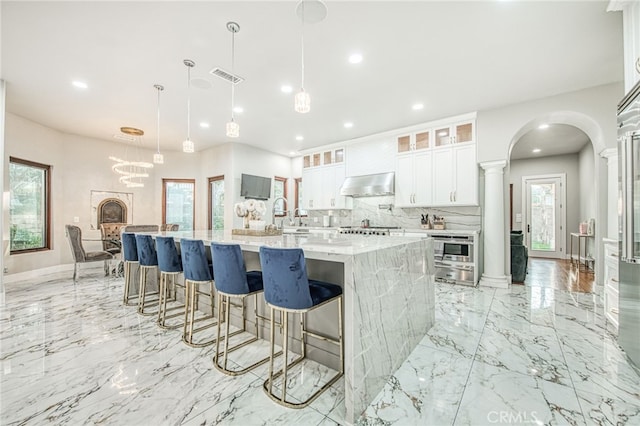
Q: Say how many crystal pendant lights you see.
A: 4